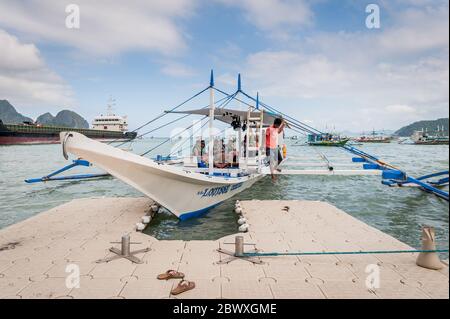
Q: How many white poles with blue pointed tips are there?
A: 3